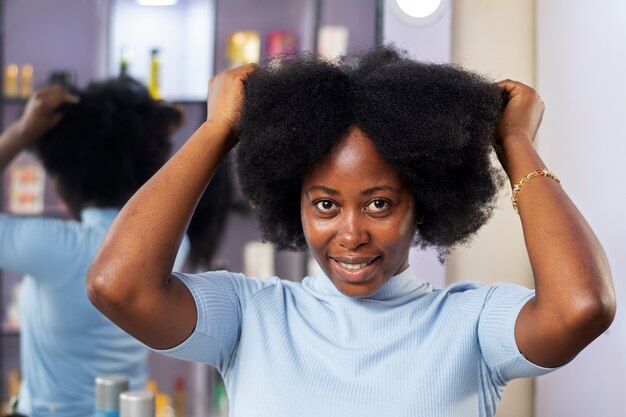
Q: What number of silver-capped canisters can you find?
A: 2